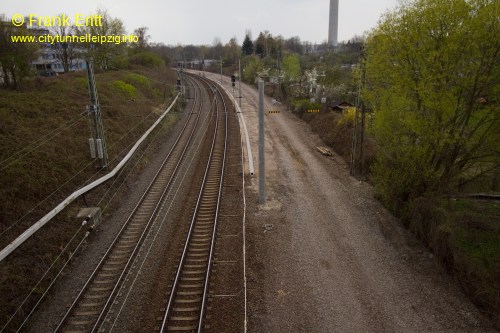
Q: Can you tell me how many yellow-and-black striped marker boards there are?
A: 2